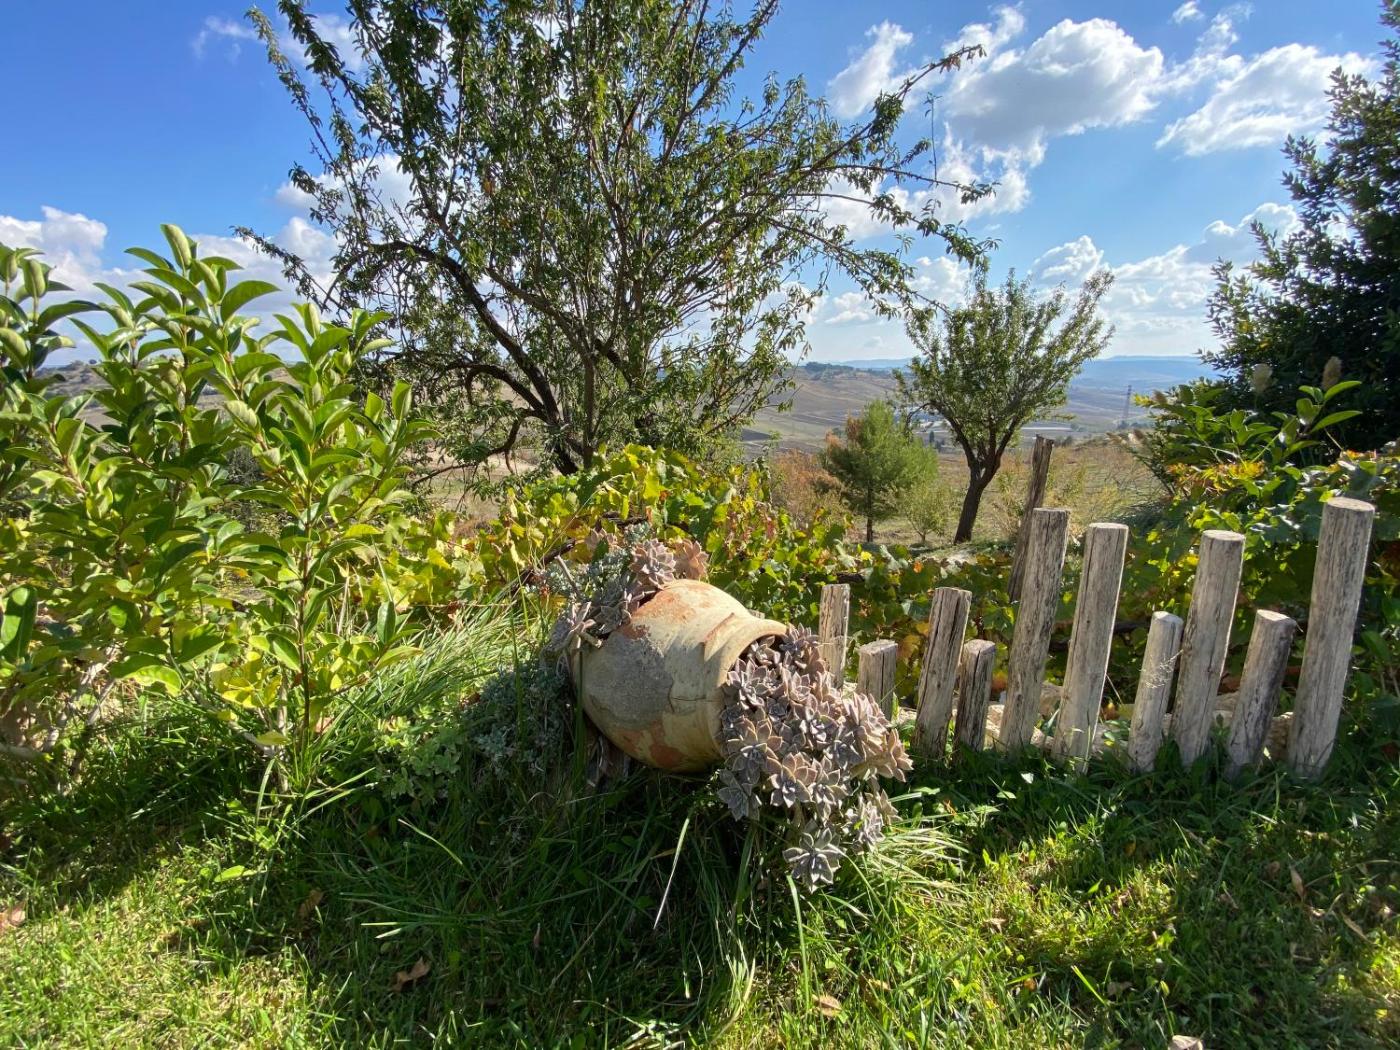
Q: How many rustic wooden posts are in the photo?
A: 11